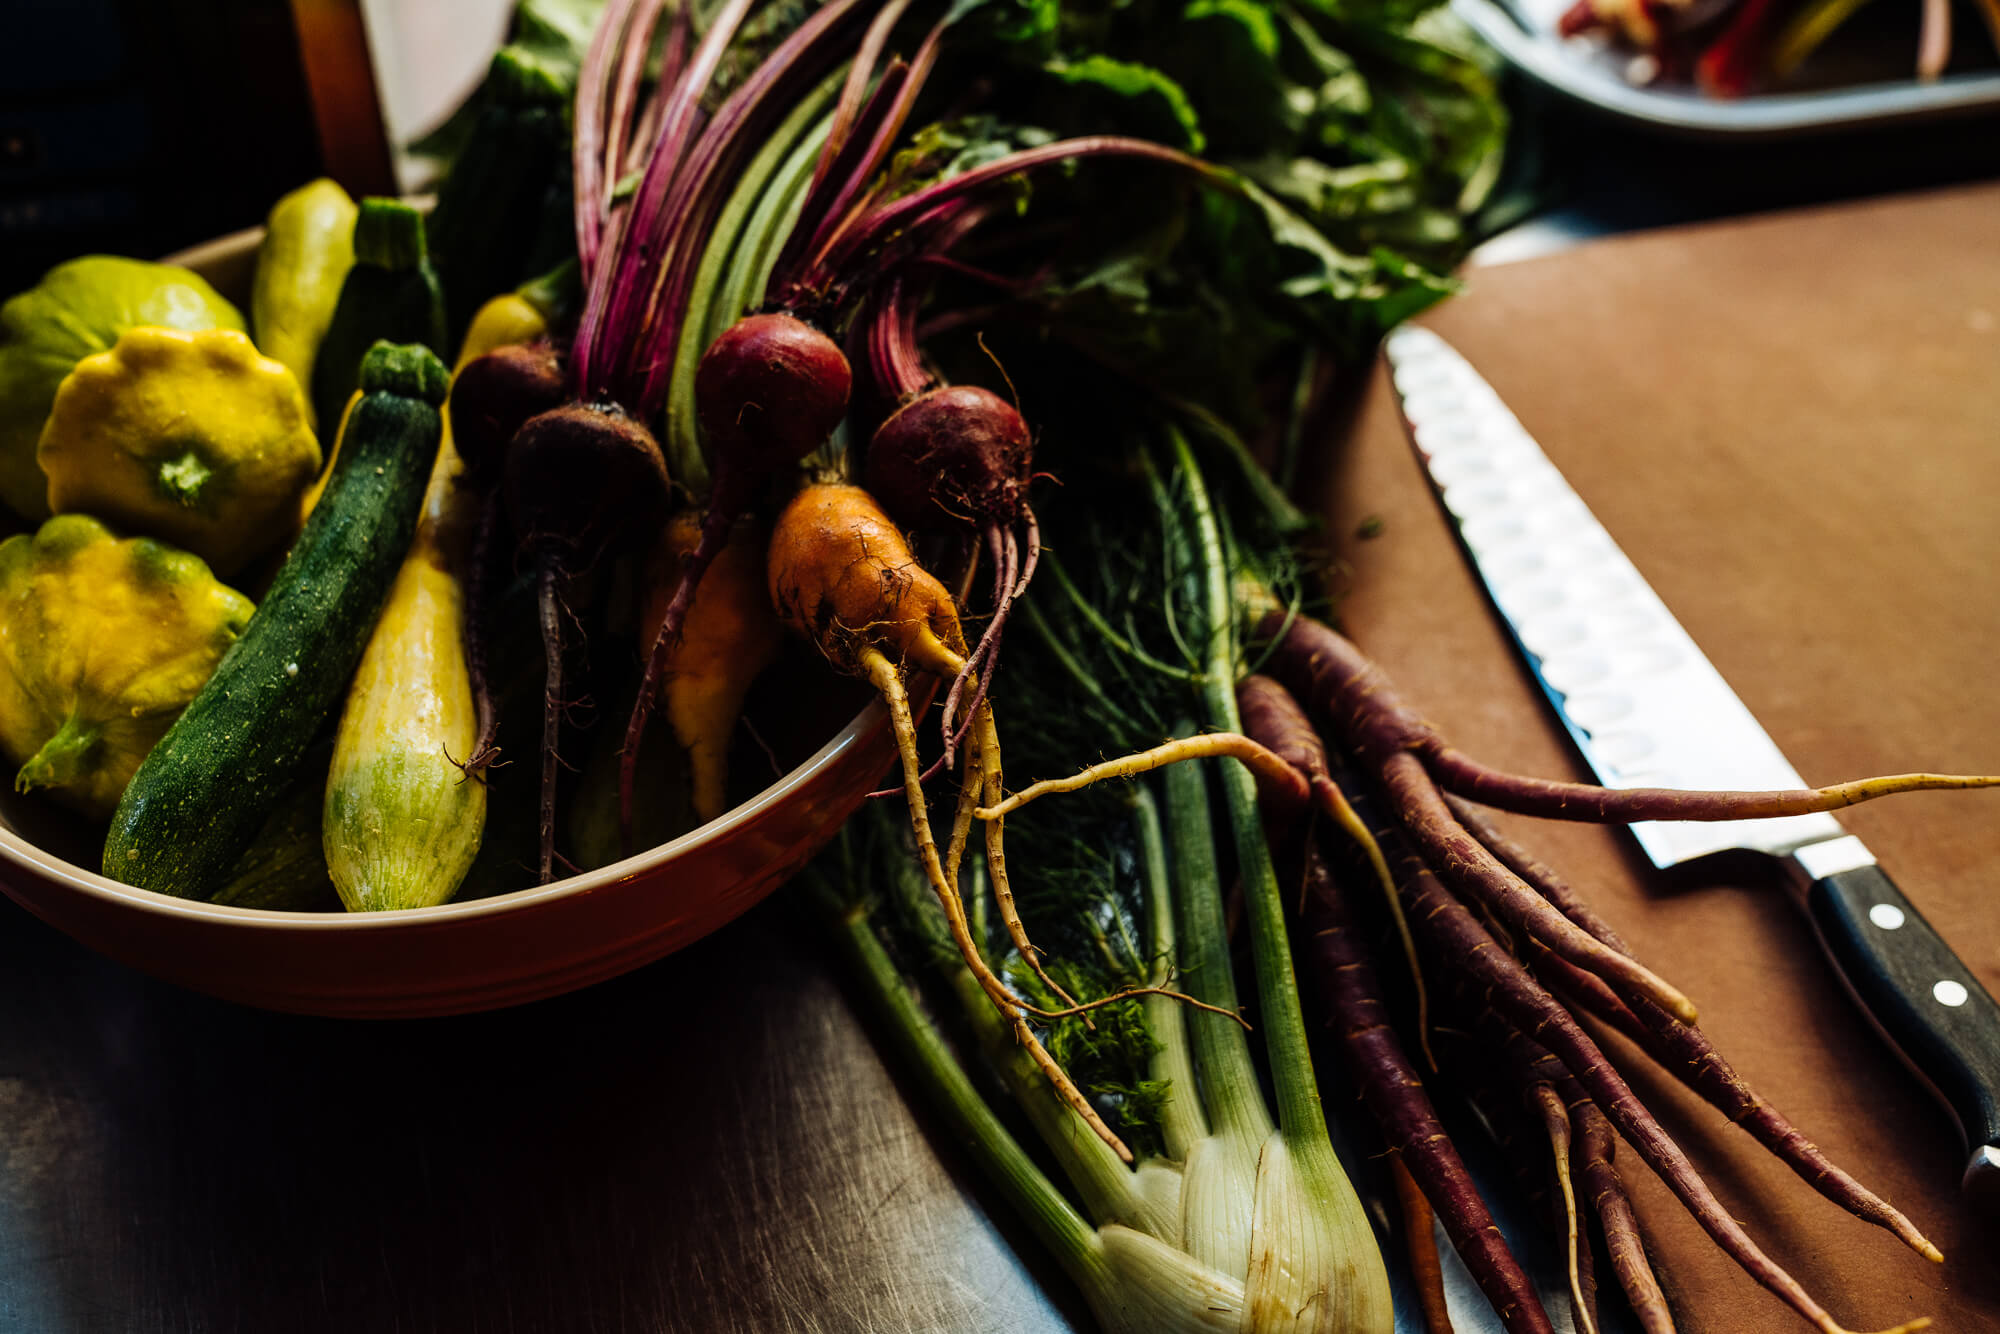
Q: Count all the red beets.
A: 4